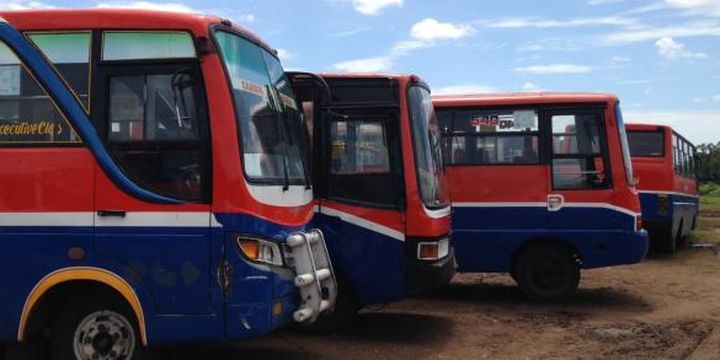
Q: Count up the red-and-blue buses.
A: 4